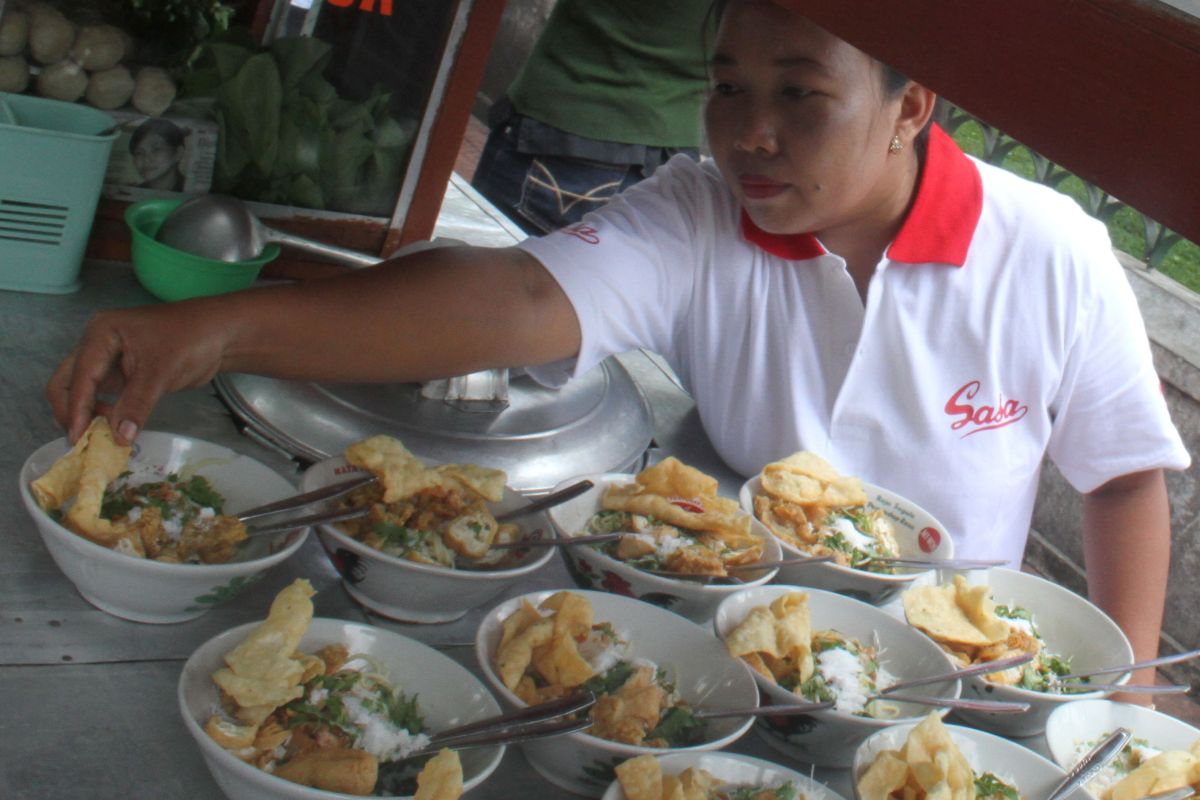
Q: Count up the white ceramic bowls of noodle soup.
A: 11